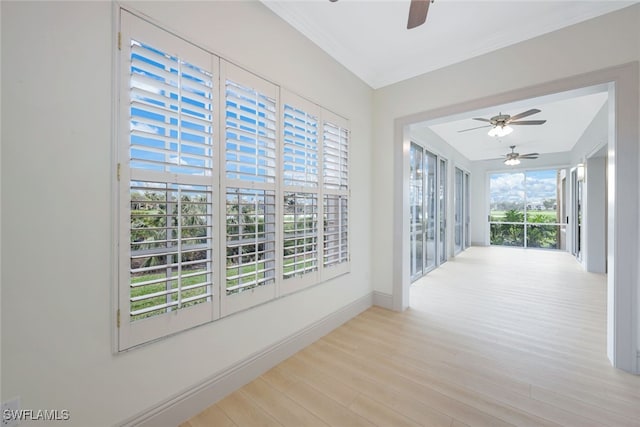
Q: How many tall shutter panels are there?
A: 4